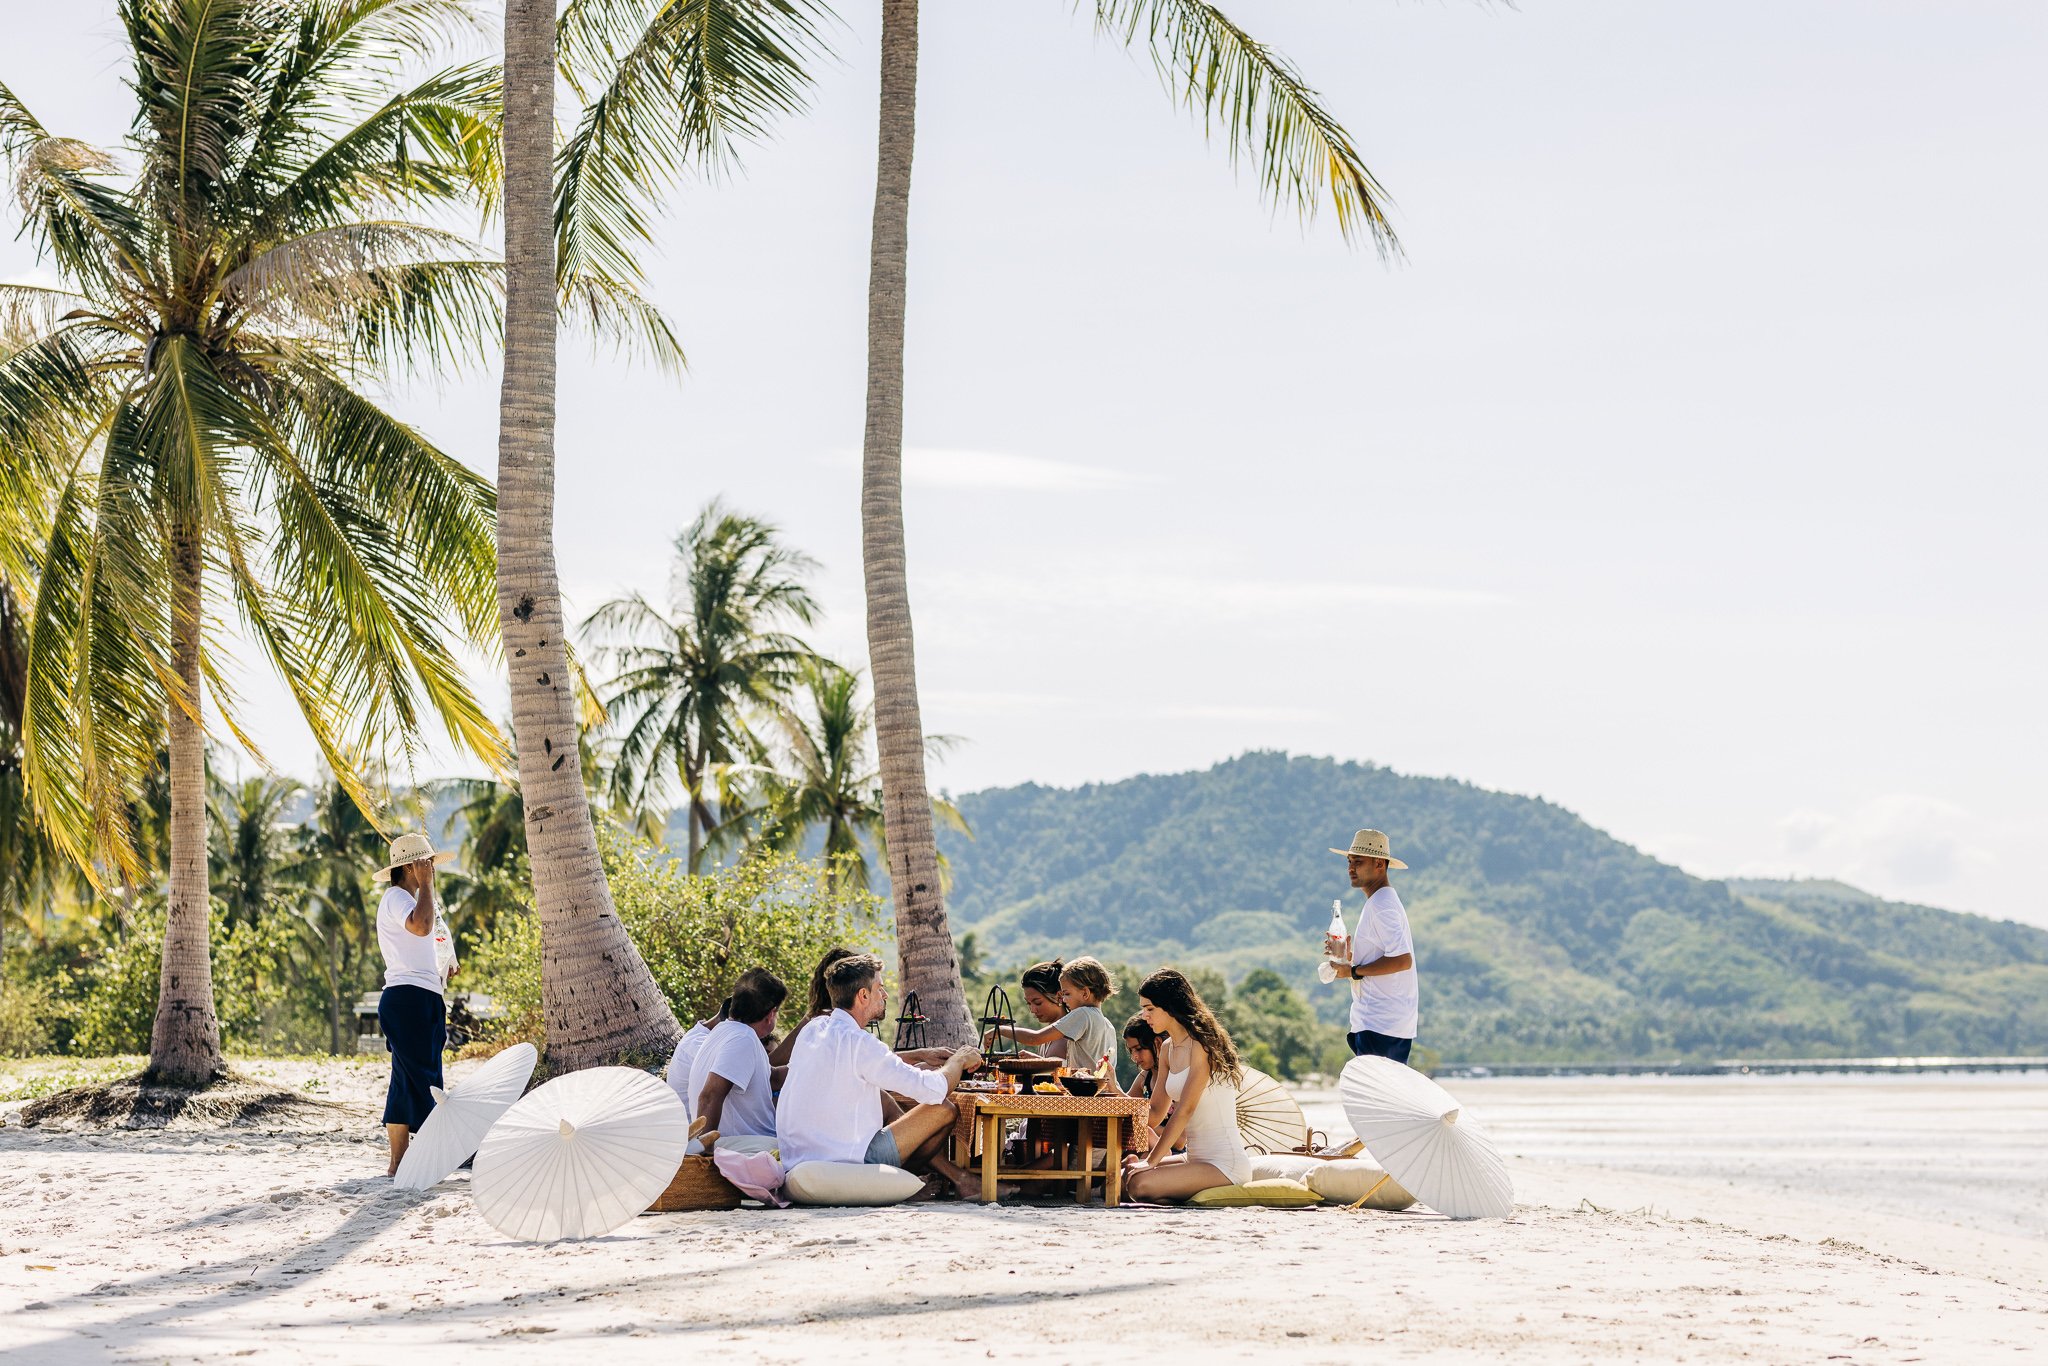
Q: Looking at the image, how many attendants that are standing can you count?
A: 2